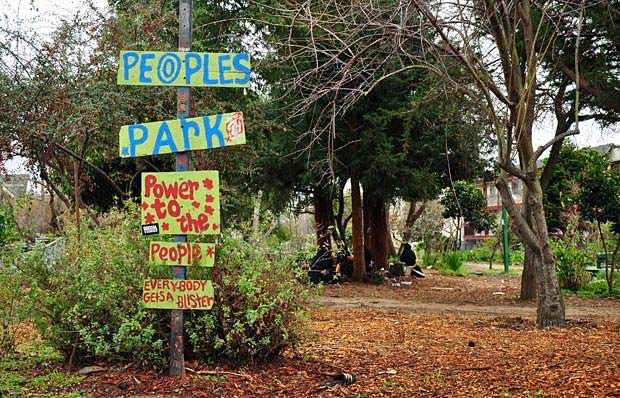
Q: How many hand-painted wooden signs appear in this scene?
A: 5